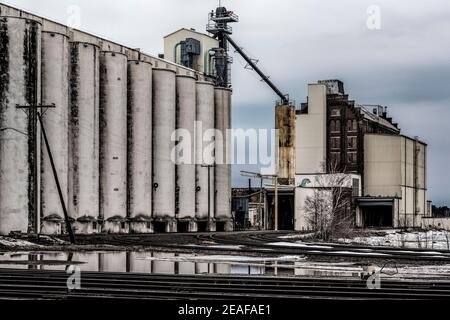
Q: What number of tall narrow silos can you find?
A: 9